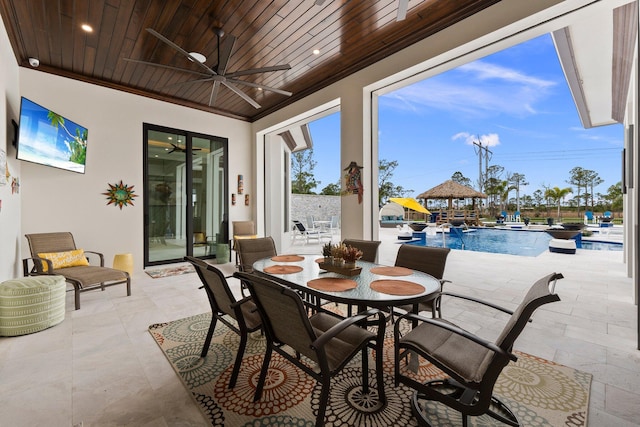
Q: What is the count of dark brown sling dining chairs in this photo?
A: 6